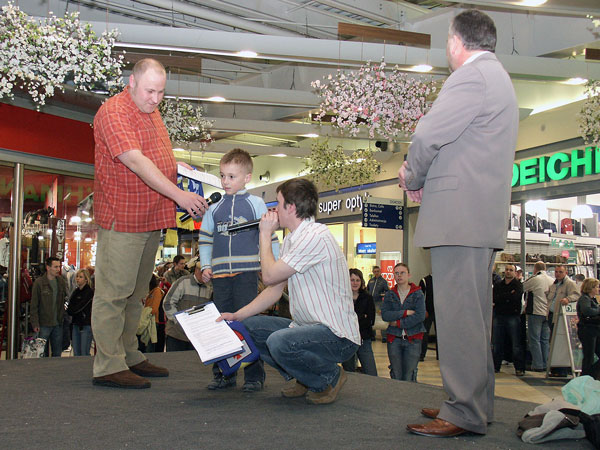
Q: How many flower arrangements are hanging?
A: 5